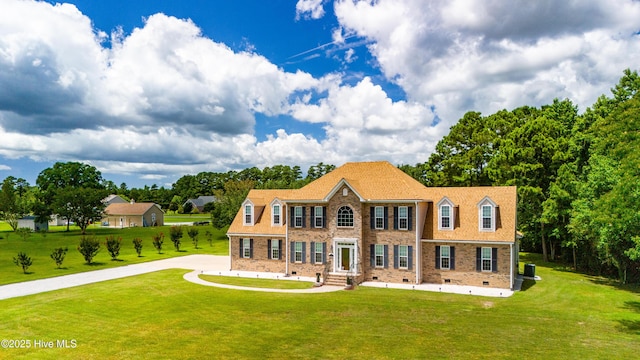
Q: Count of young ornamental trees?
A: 9